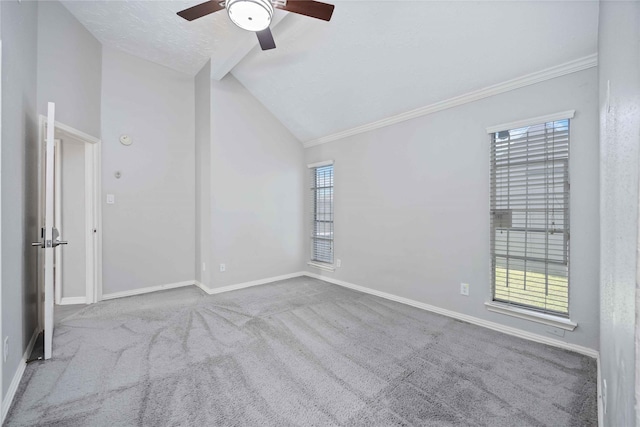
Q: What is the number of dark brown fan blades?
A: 3